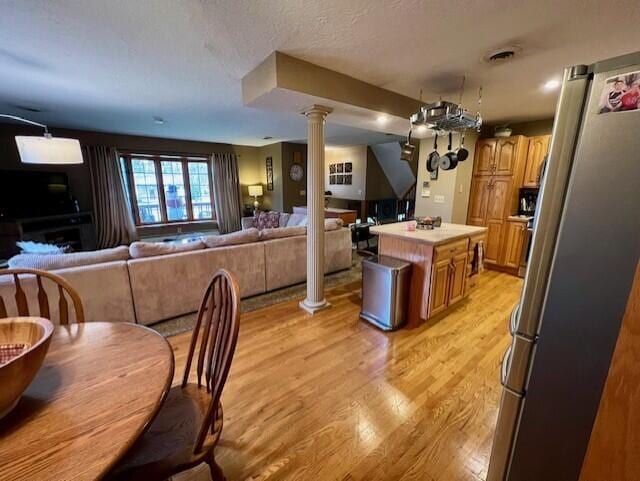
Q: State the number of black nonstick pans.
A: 3